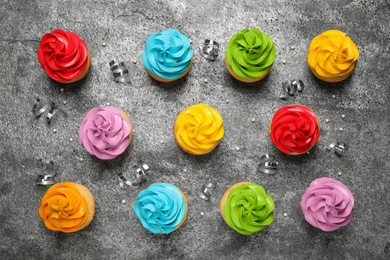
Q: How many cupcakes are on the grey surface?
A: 11